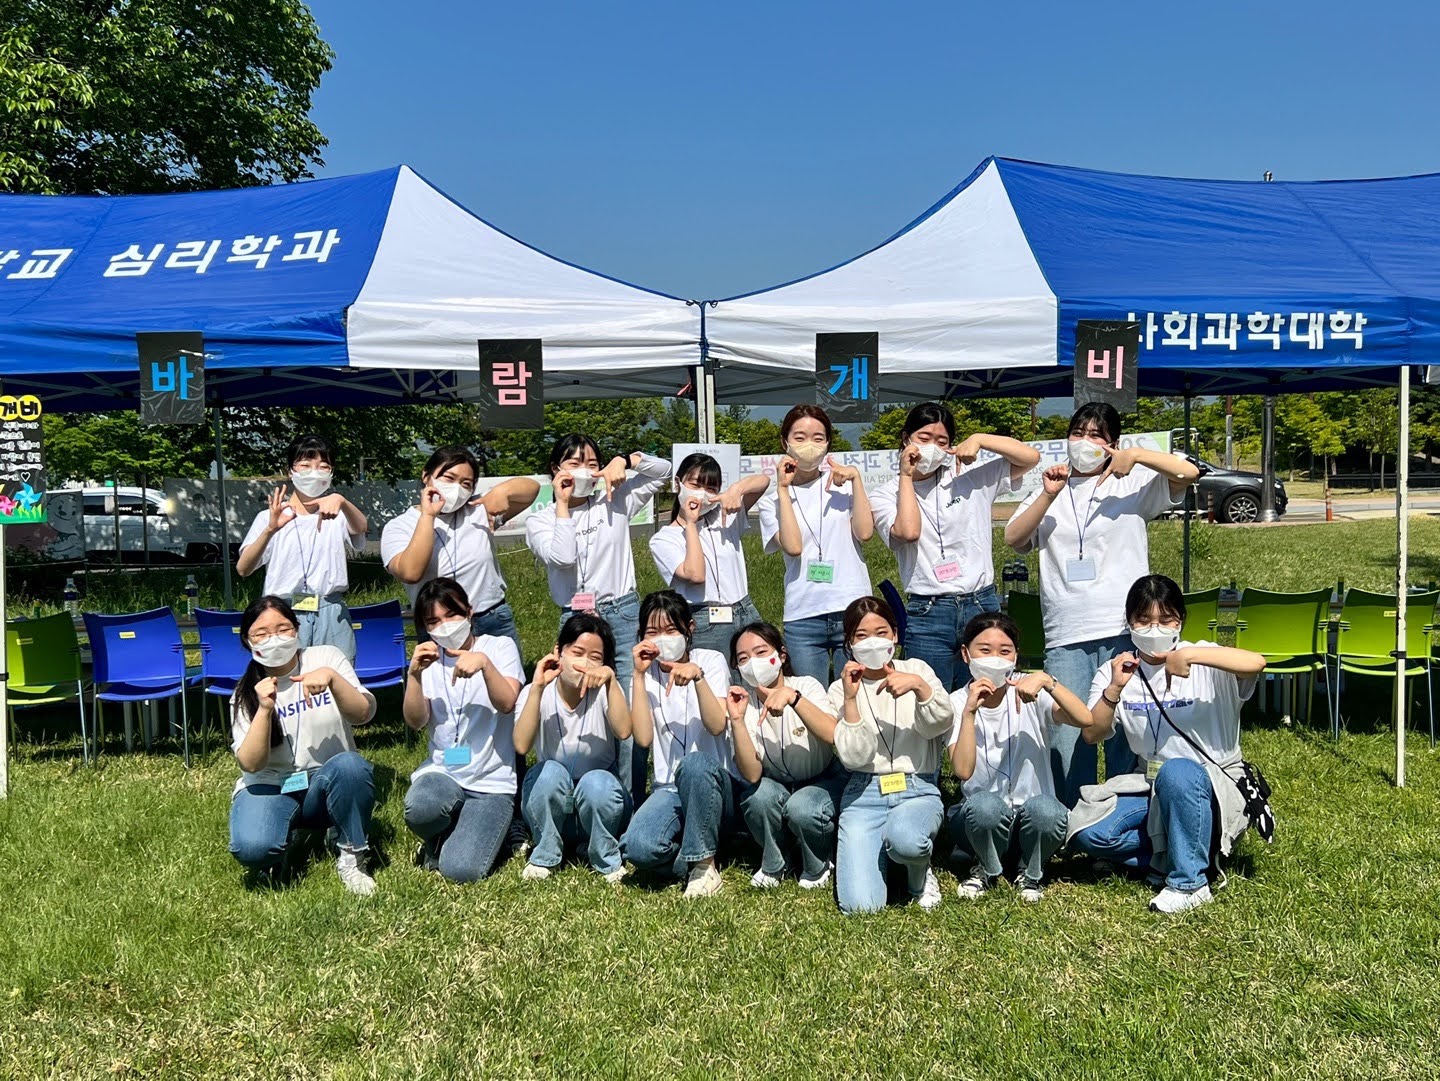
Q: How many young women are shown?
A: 15